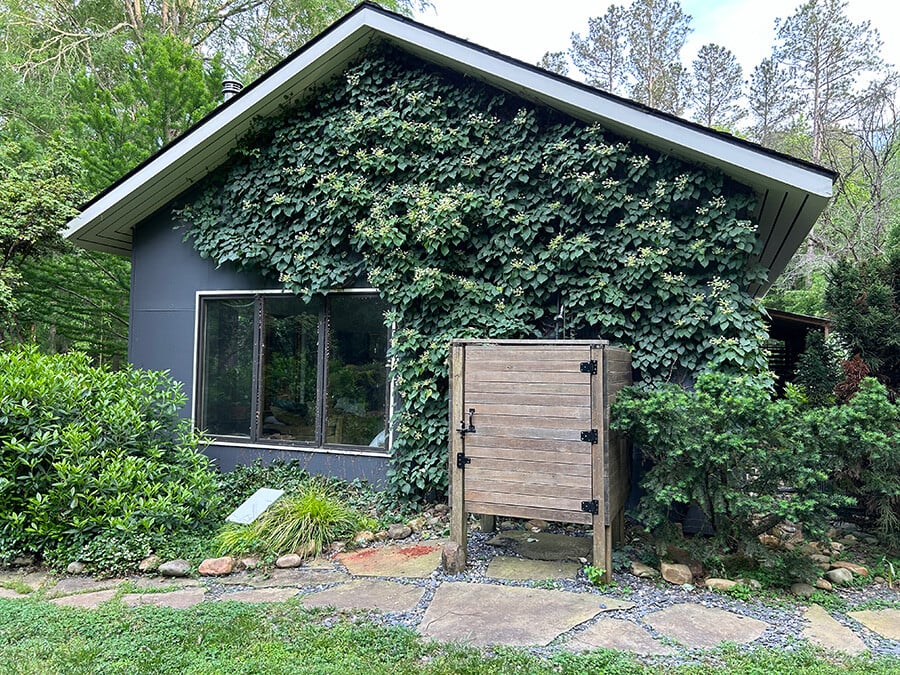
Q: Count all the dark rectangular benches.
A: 0